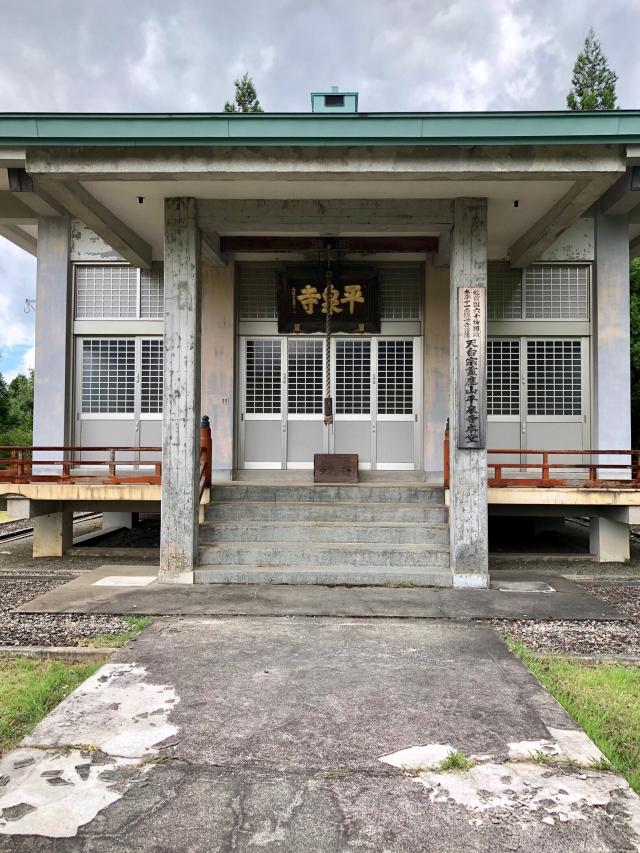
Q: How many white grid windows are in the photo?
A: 14